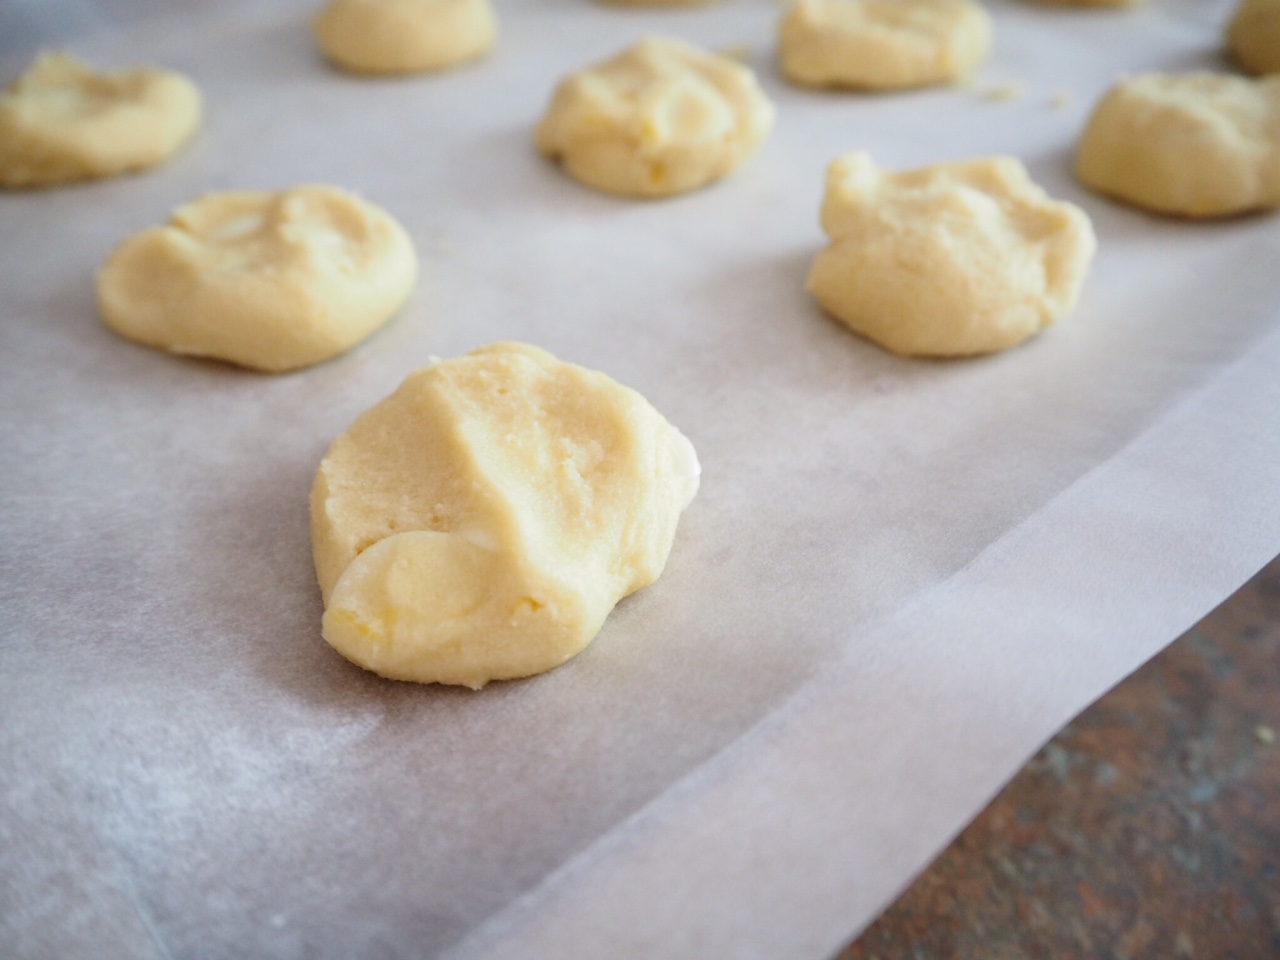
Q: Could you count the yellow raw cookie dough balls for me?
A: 11